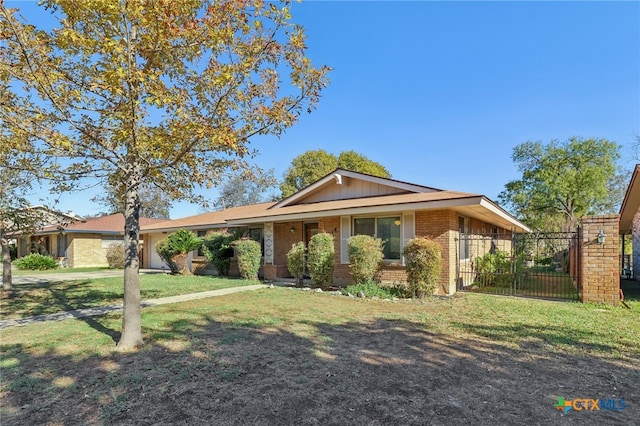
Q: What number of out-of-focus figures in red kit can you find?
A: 0